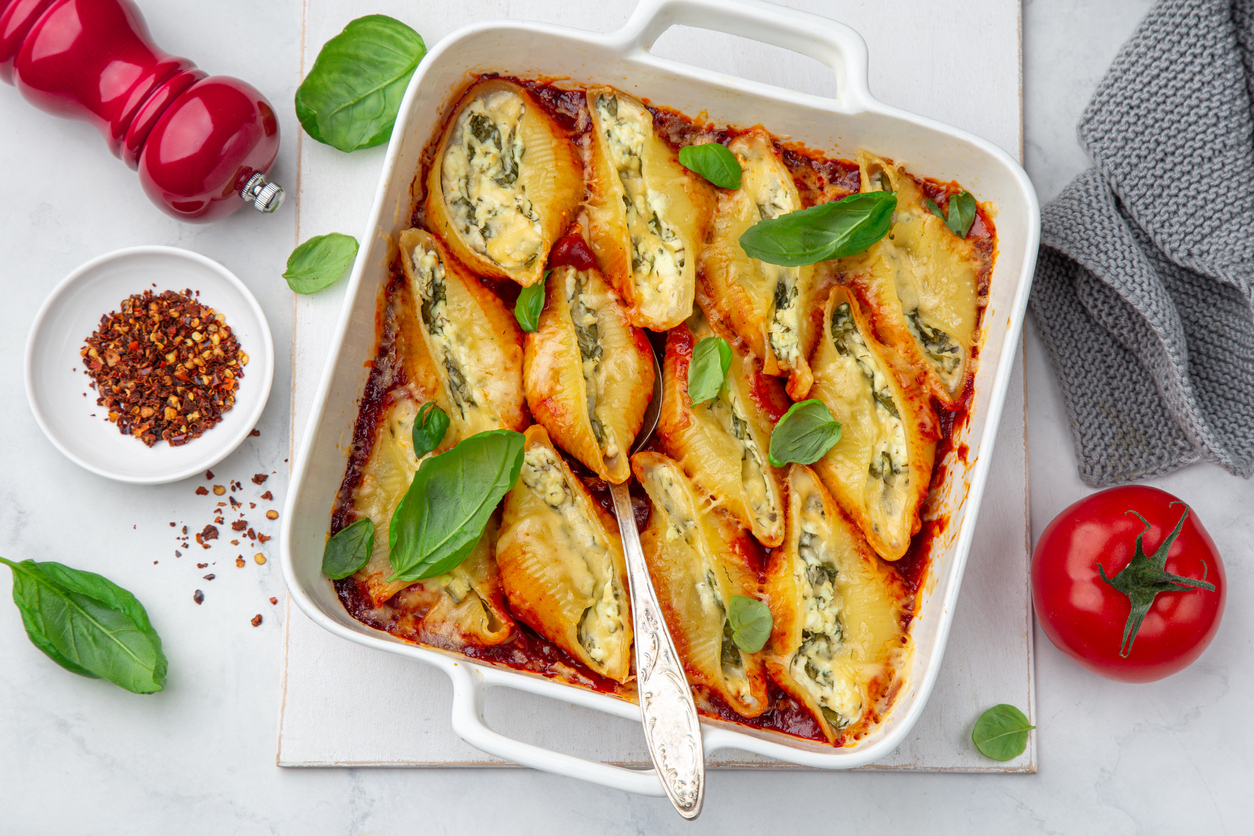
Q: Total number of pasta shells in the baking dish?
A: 12